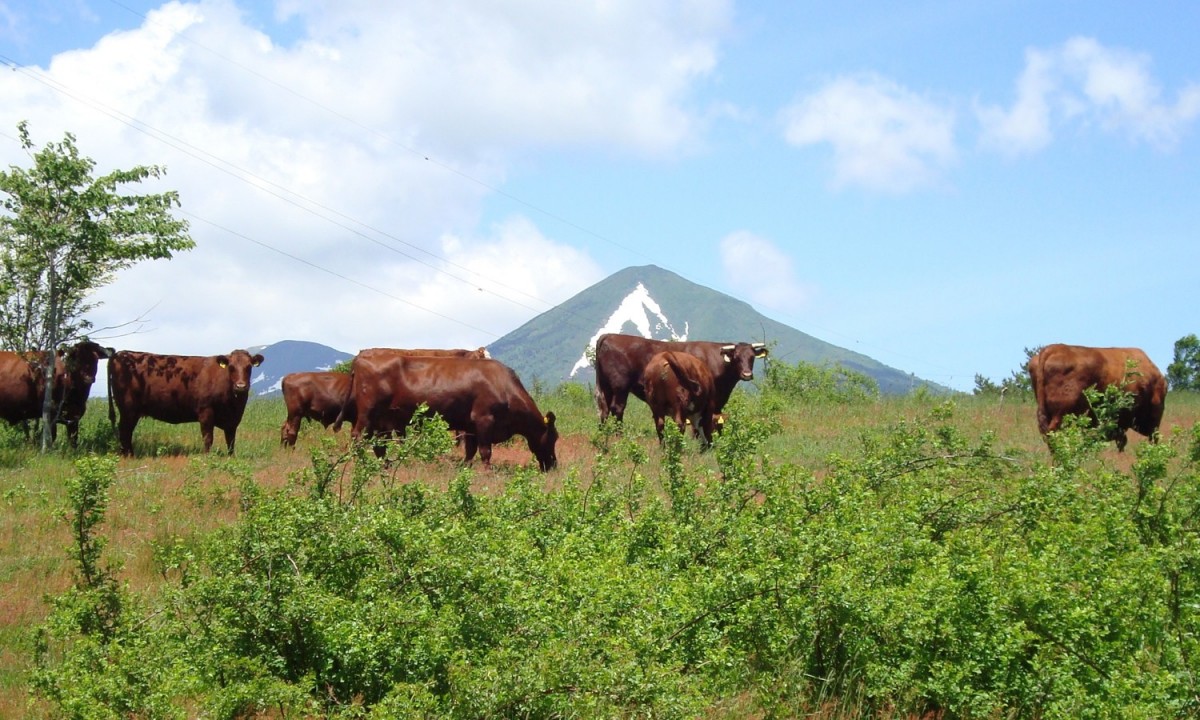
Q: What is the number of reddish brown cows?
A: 8